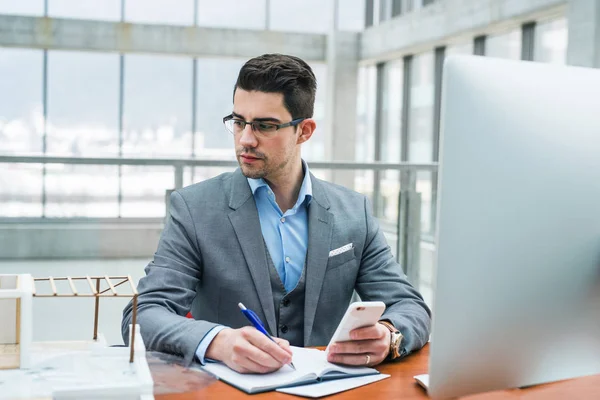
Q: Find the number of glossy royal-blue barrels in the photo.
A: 1